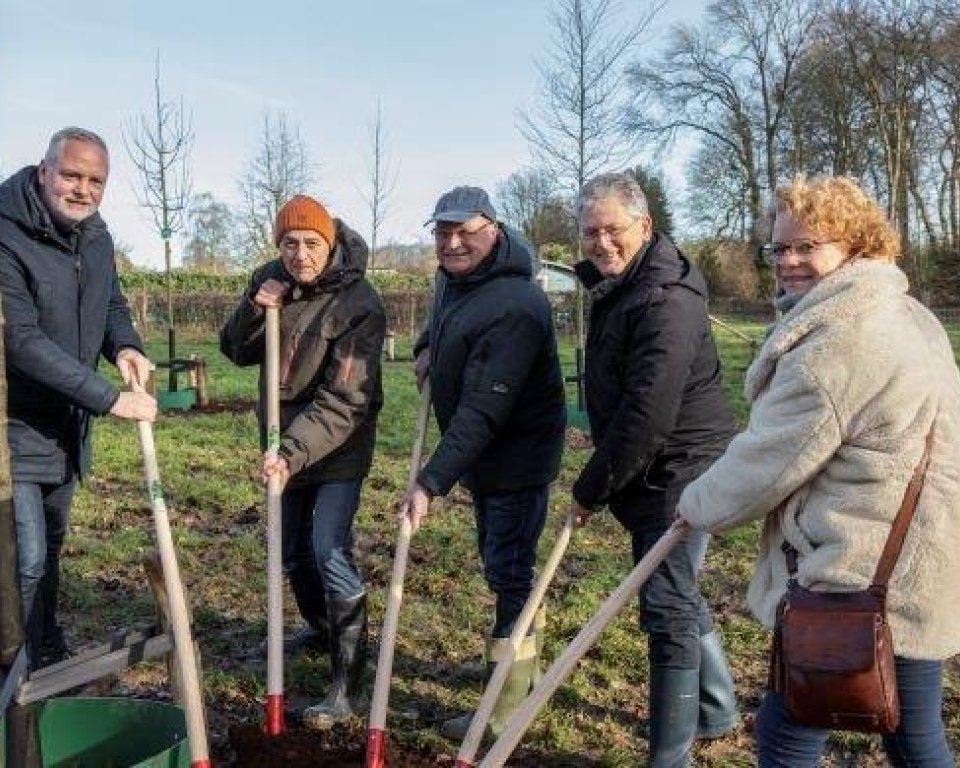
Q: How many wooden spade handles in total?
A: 5